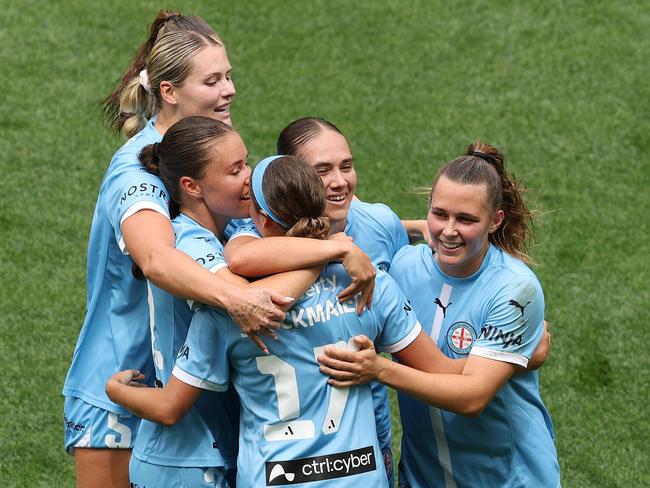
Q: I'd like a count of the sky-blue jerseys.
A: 5